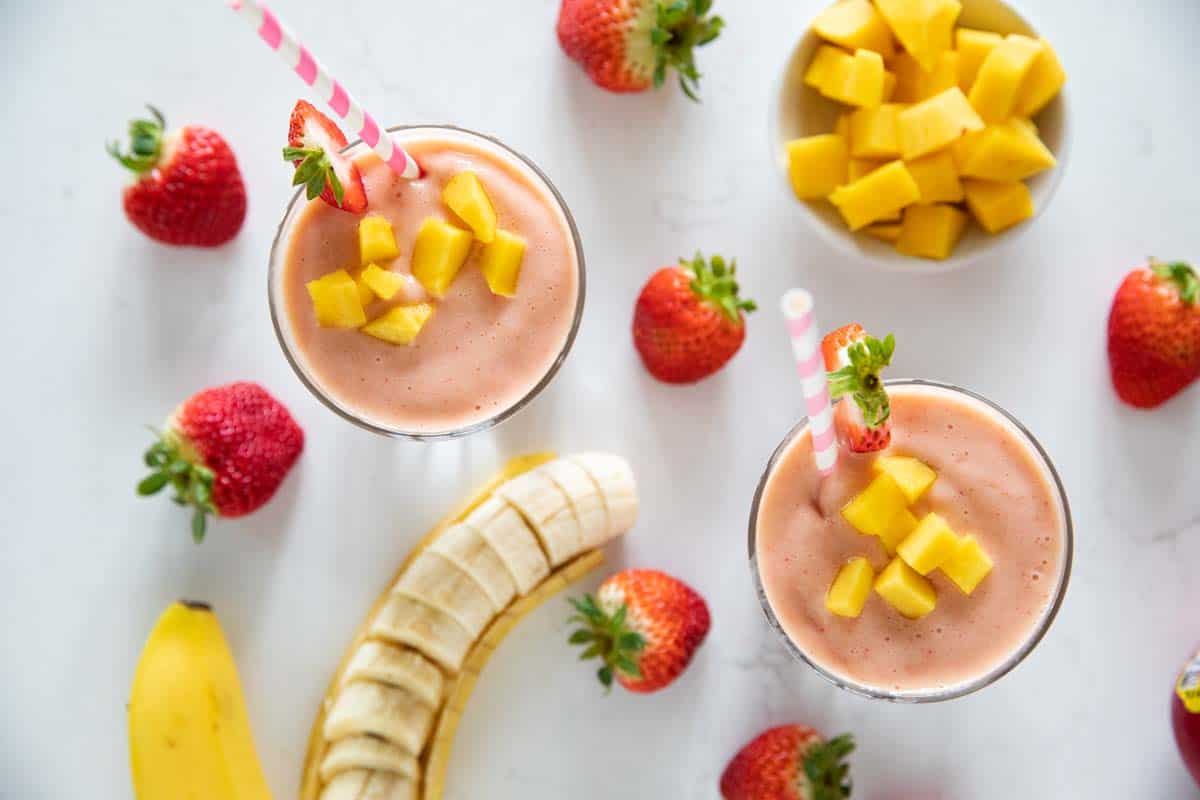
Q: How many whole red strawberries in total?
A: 7